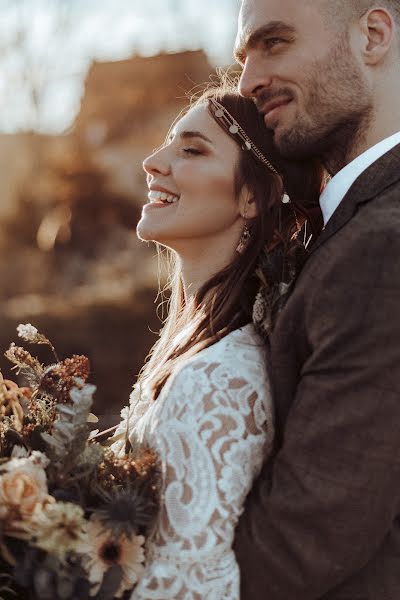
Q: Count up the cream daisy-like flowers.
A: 1